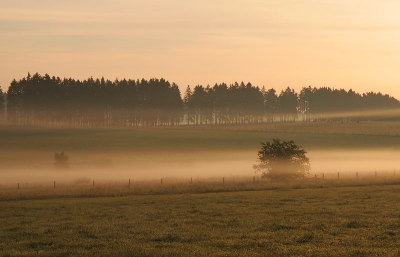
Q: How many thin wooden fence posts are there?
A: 14